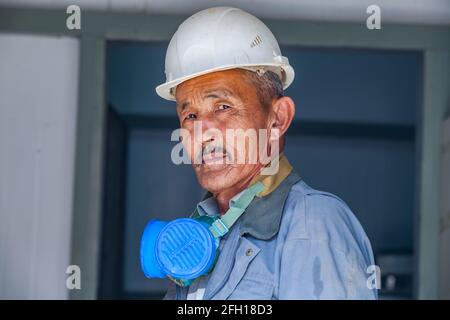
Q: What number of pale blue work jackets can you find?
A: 1